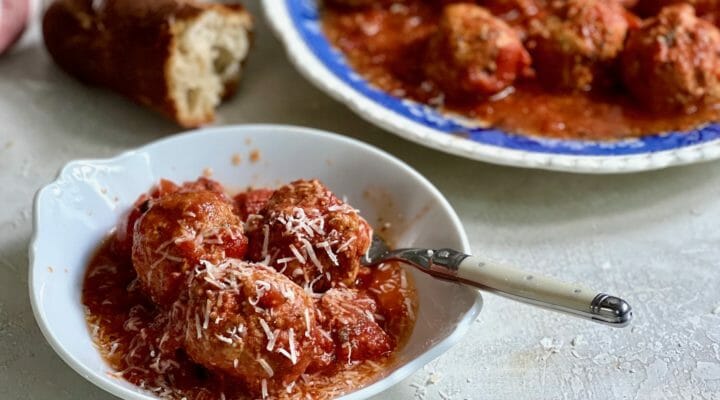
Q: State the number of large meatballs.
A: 6